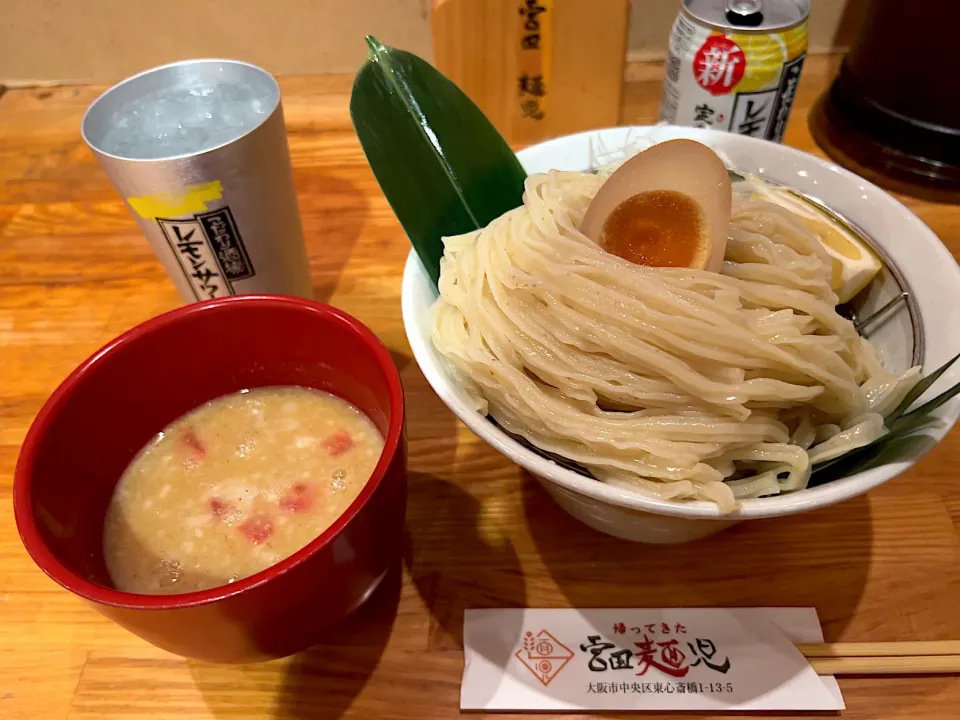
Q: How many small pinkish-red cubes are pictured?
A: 5